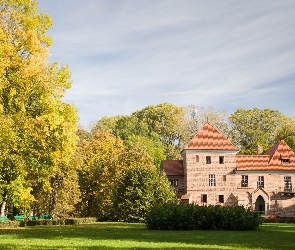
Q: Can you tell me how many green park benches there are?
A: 4